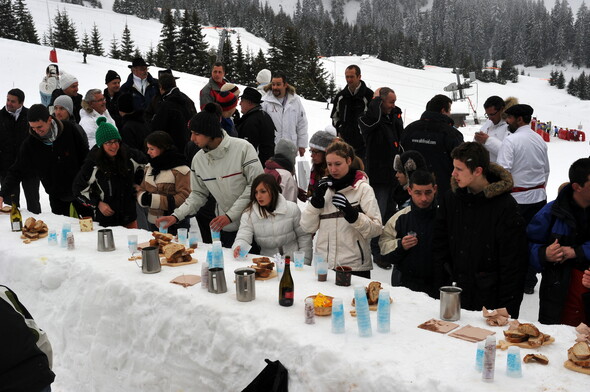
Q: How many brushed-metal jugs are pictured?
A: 5